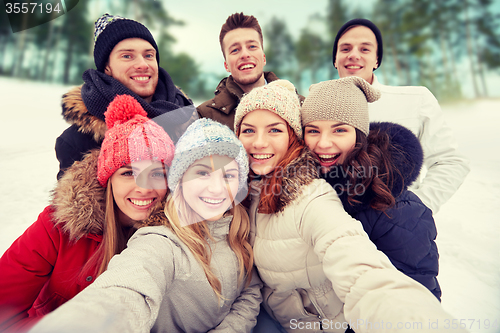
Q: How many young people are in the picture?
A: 7